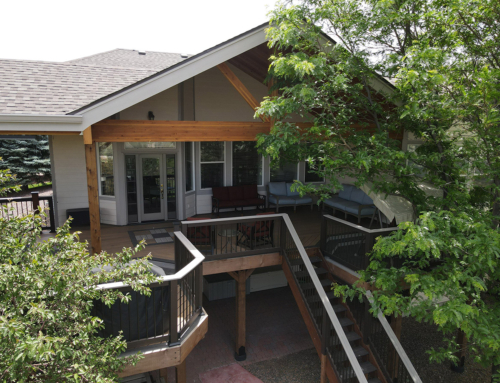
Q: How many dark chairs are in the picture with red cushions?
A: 2